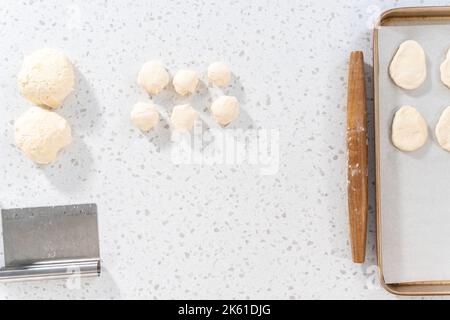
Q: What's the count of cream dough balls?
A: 8